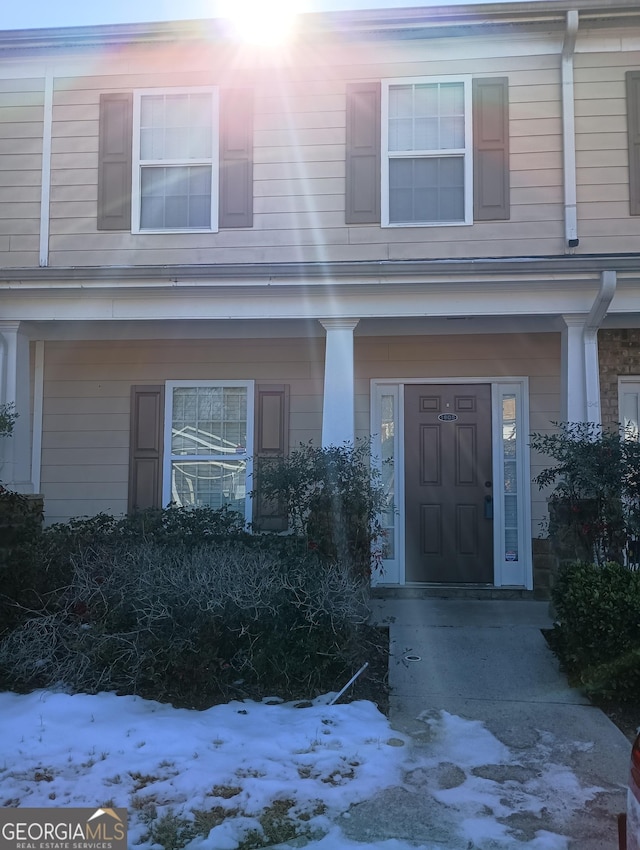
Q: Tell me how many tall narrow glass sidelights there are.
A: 2